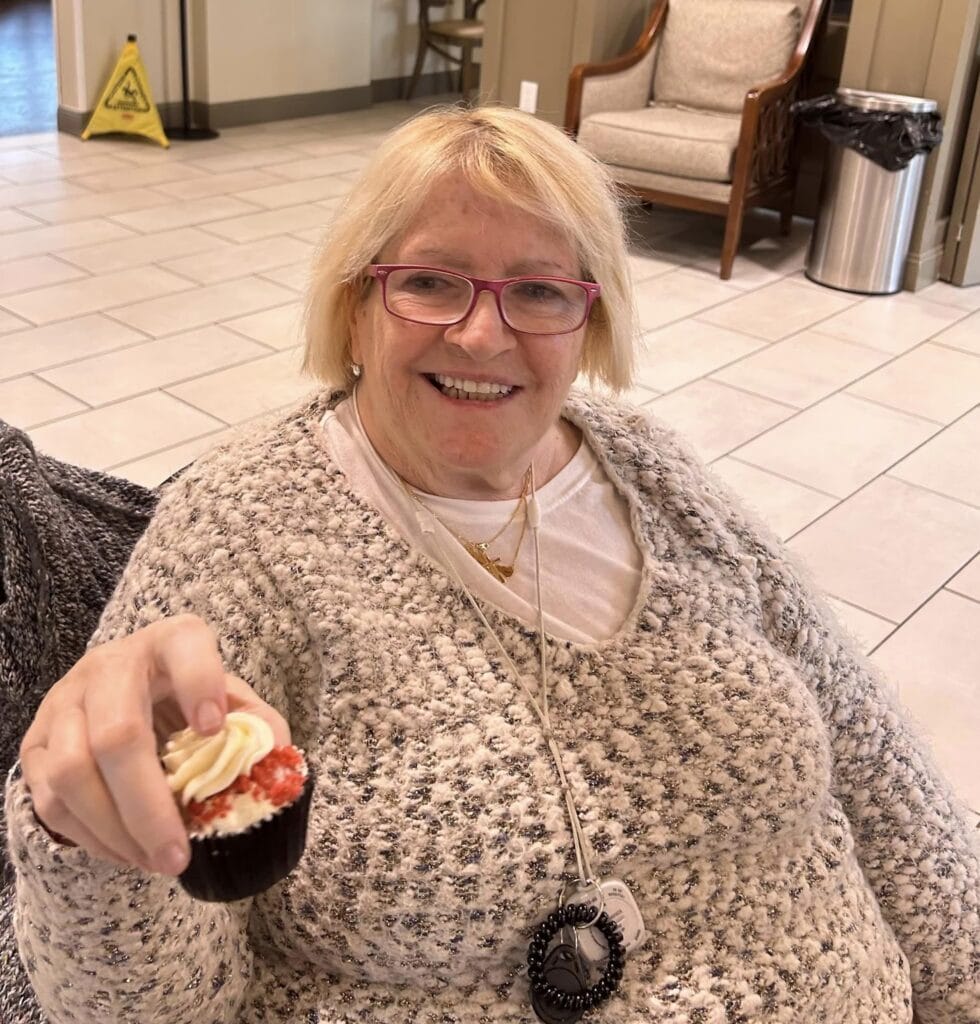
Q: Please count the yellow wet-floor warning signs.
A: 1